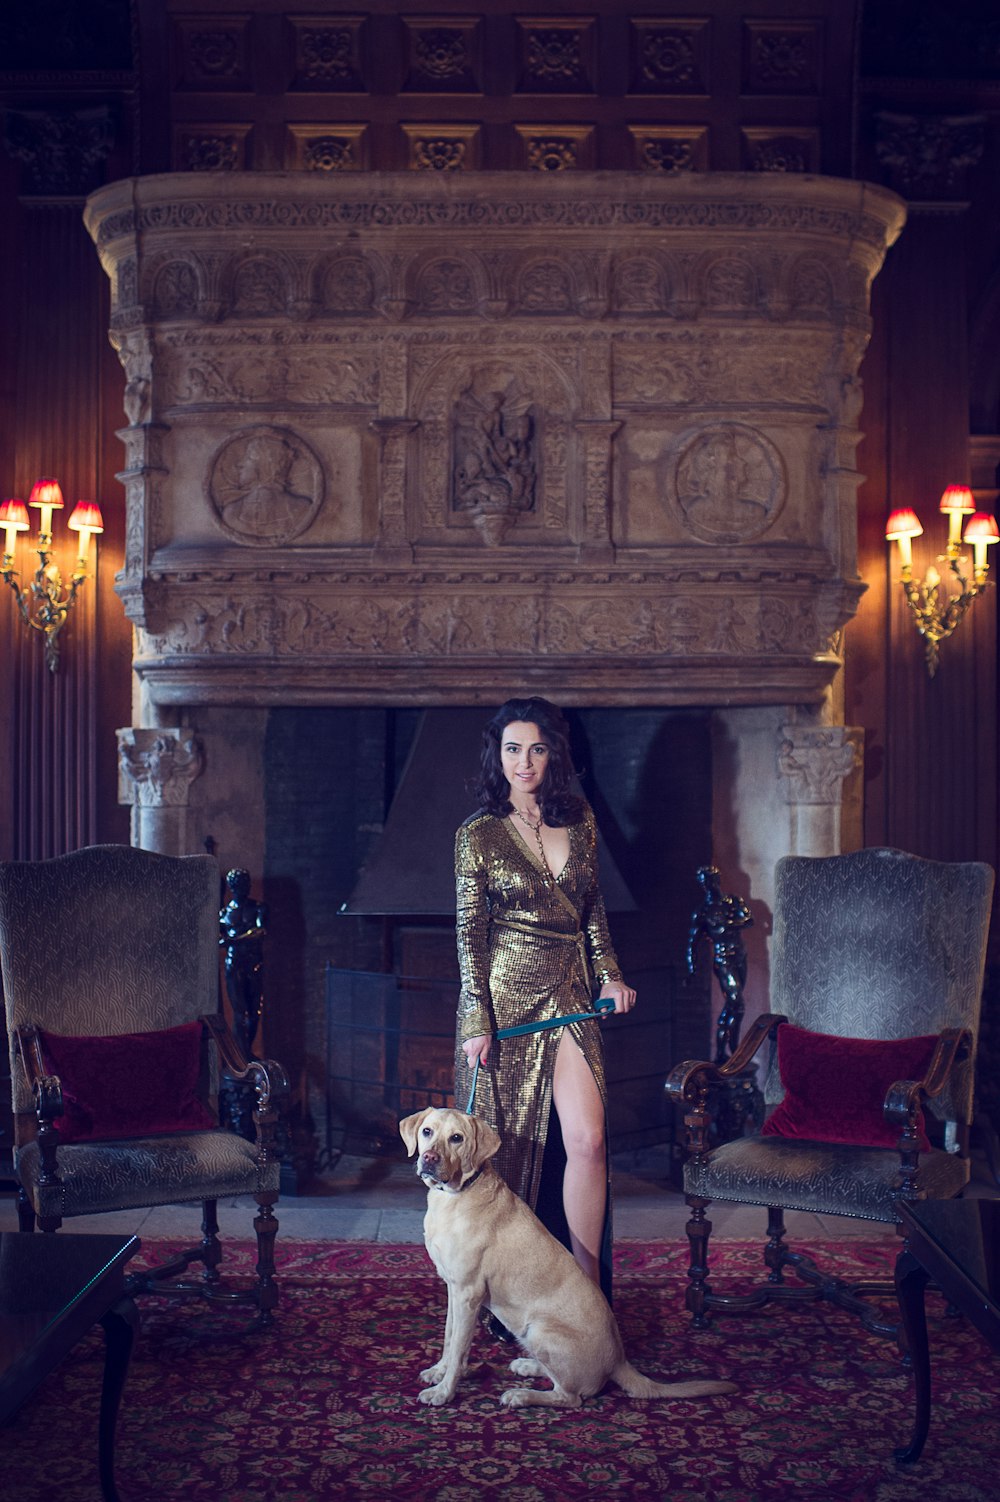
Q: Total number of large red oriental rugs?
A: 1